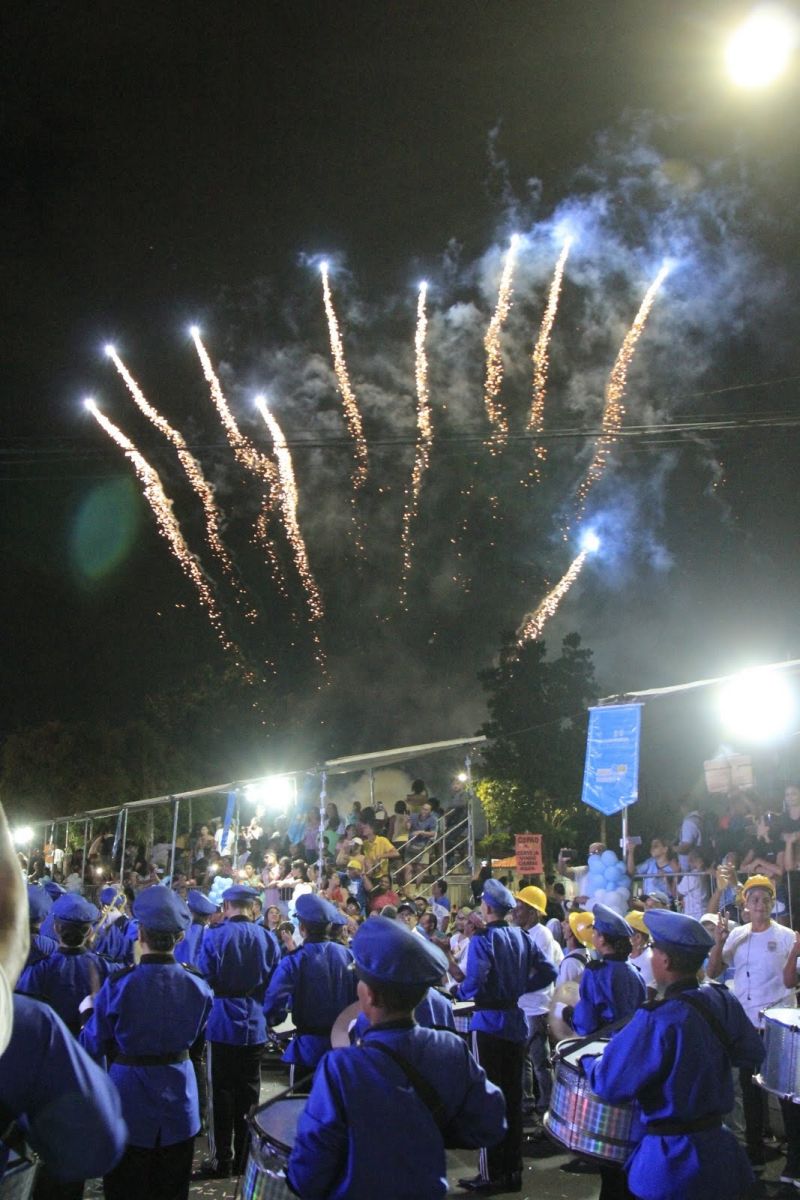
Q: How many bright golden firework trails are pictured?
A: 10